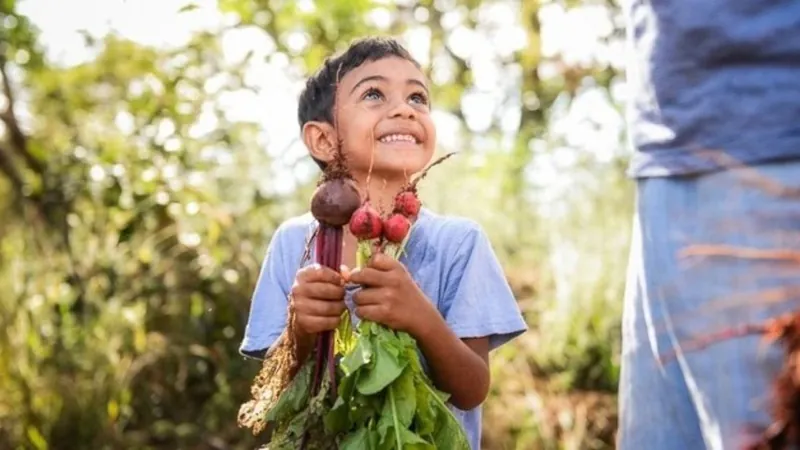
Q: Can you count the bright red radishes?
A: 3